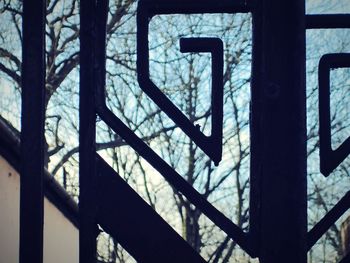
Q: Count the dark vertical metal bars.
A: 3